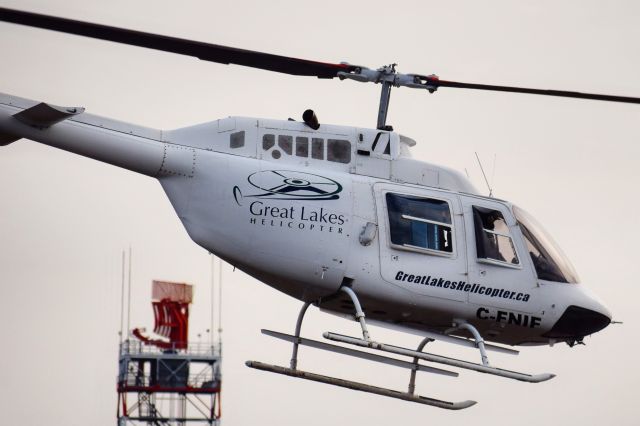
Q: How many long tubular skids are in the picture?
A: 2